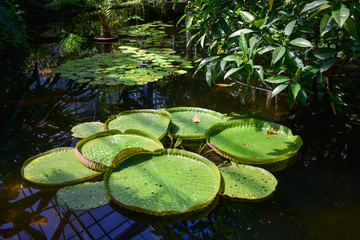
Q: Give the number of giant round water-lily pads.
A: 9